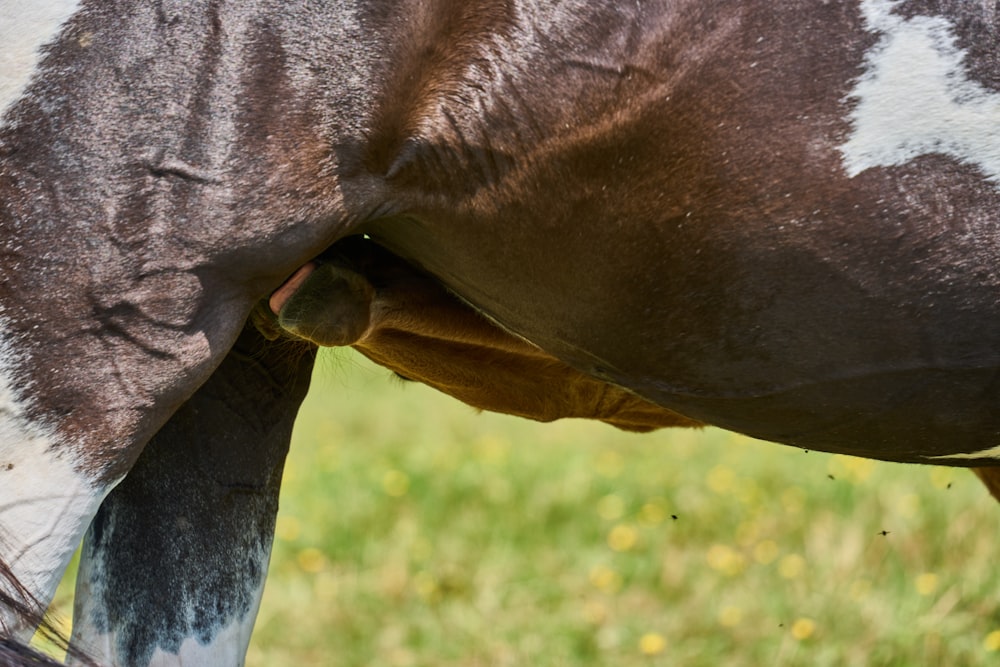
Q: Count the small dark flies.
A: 6